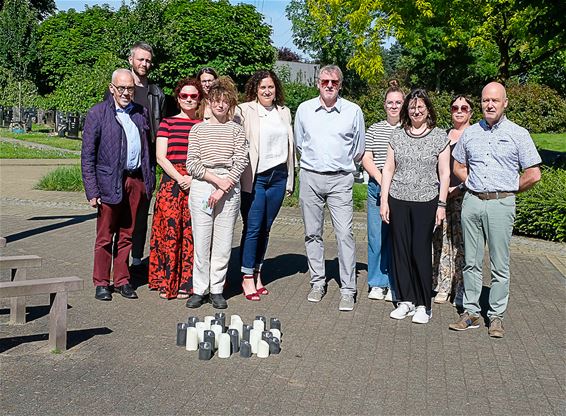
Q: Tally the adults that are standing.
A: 11